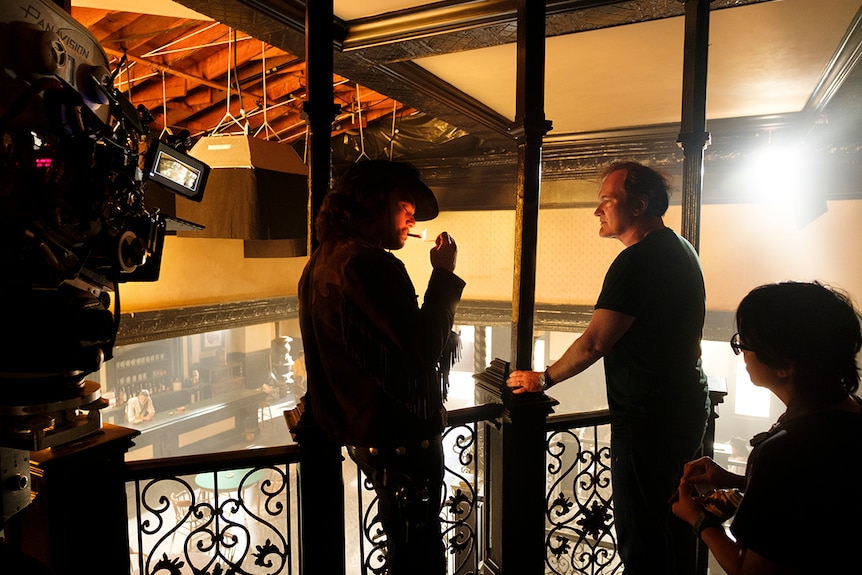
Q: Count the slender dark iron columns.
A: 3